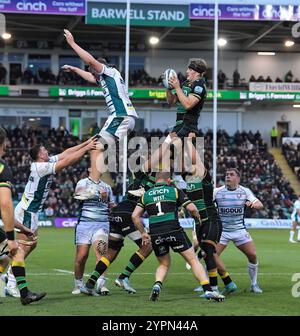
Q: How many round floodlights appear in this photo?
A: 4